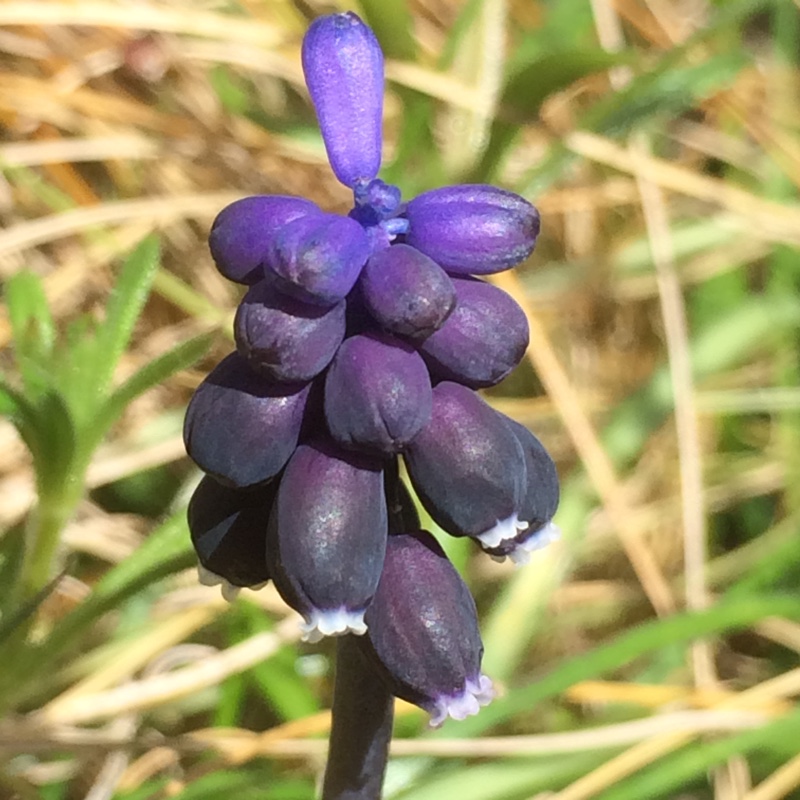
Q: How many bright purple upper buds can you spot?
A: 4